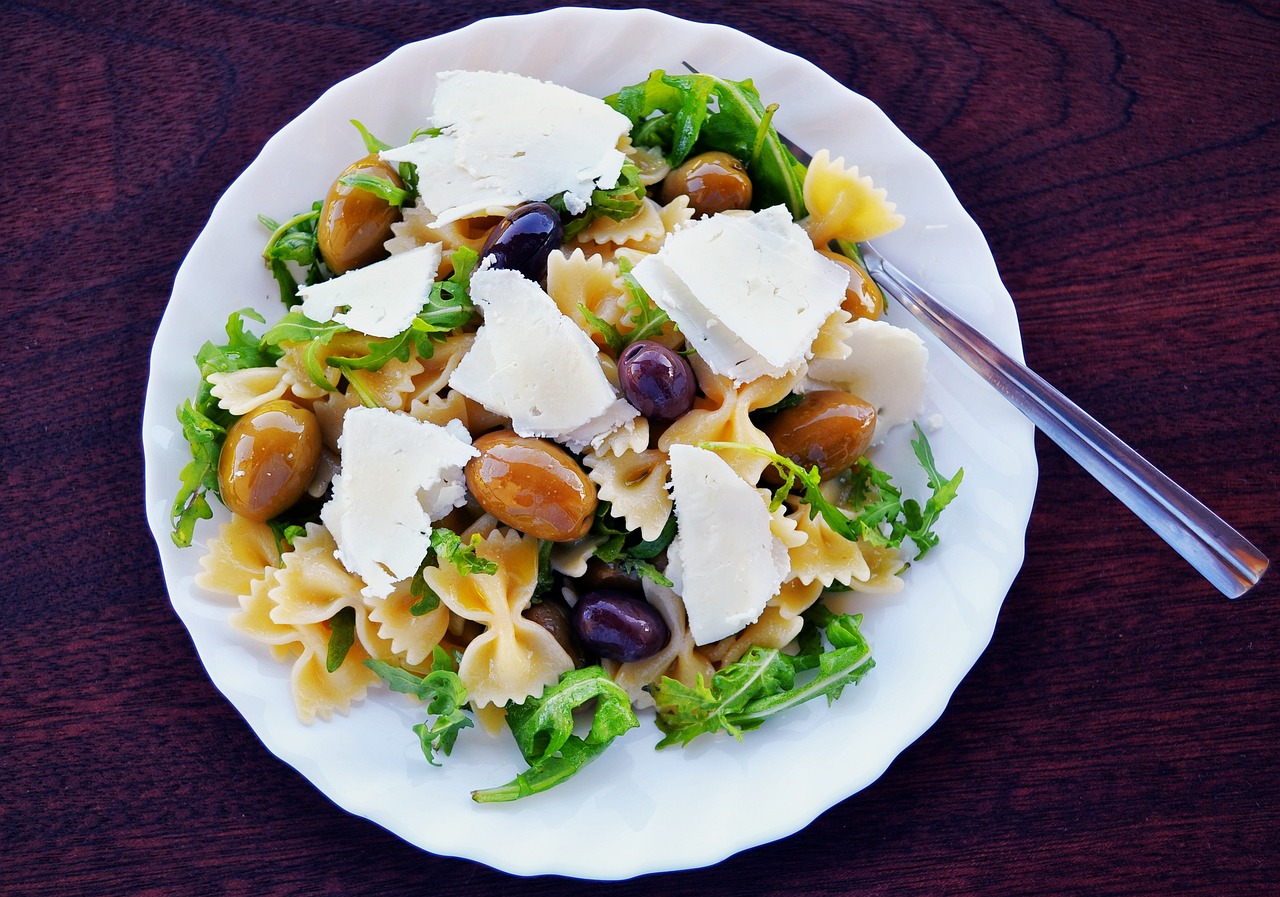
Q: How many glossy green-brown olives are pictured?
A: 6